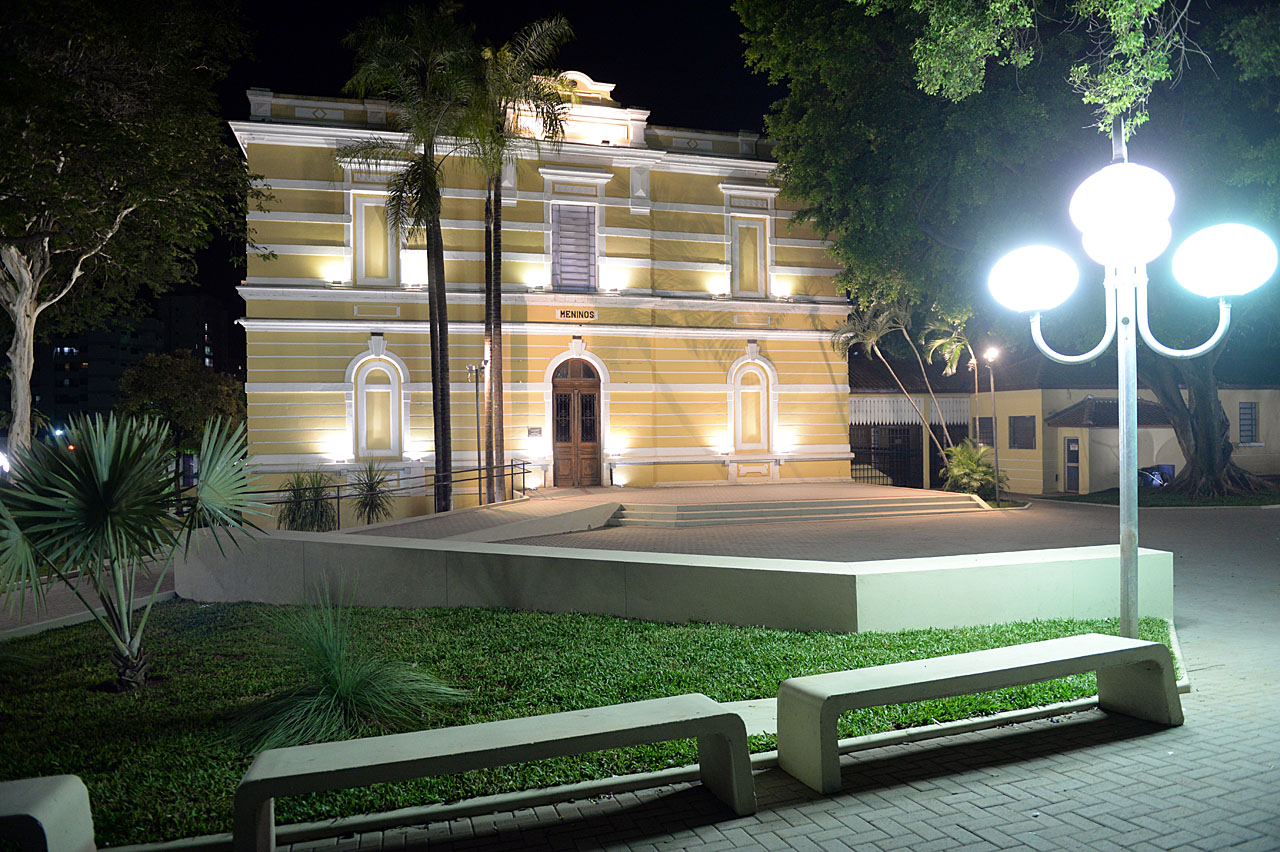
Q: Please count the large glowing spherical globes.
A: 4